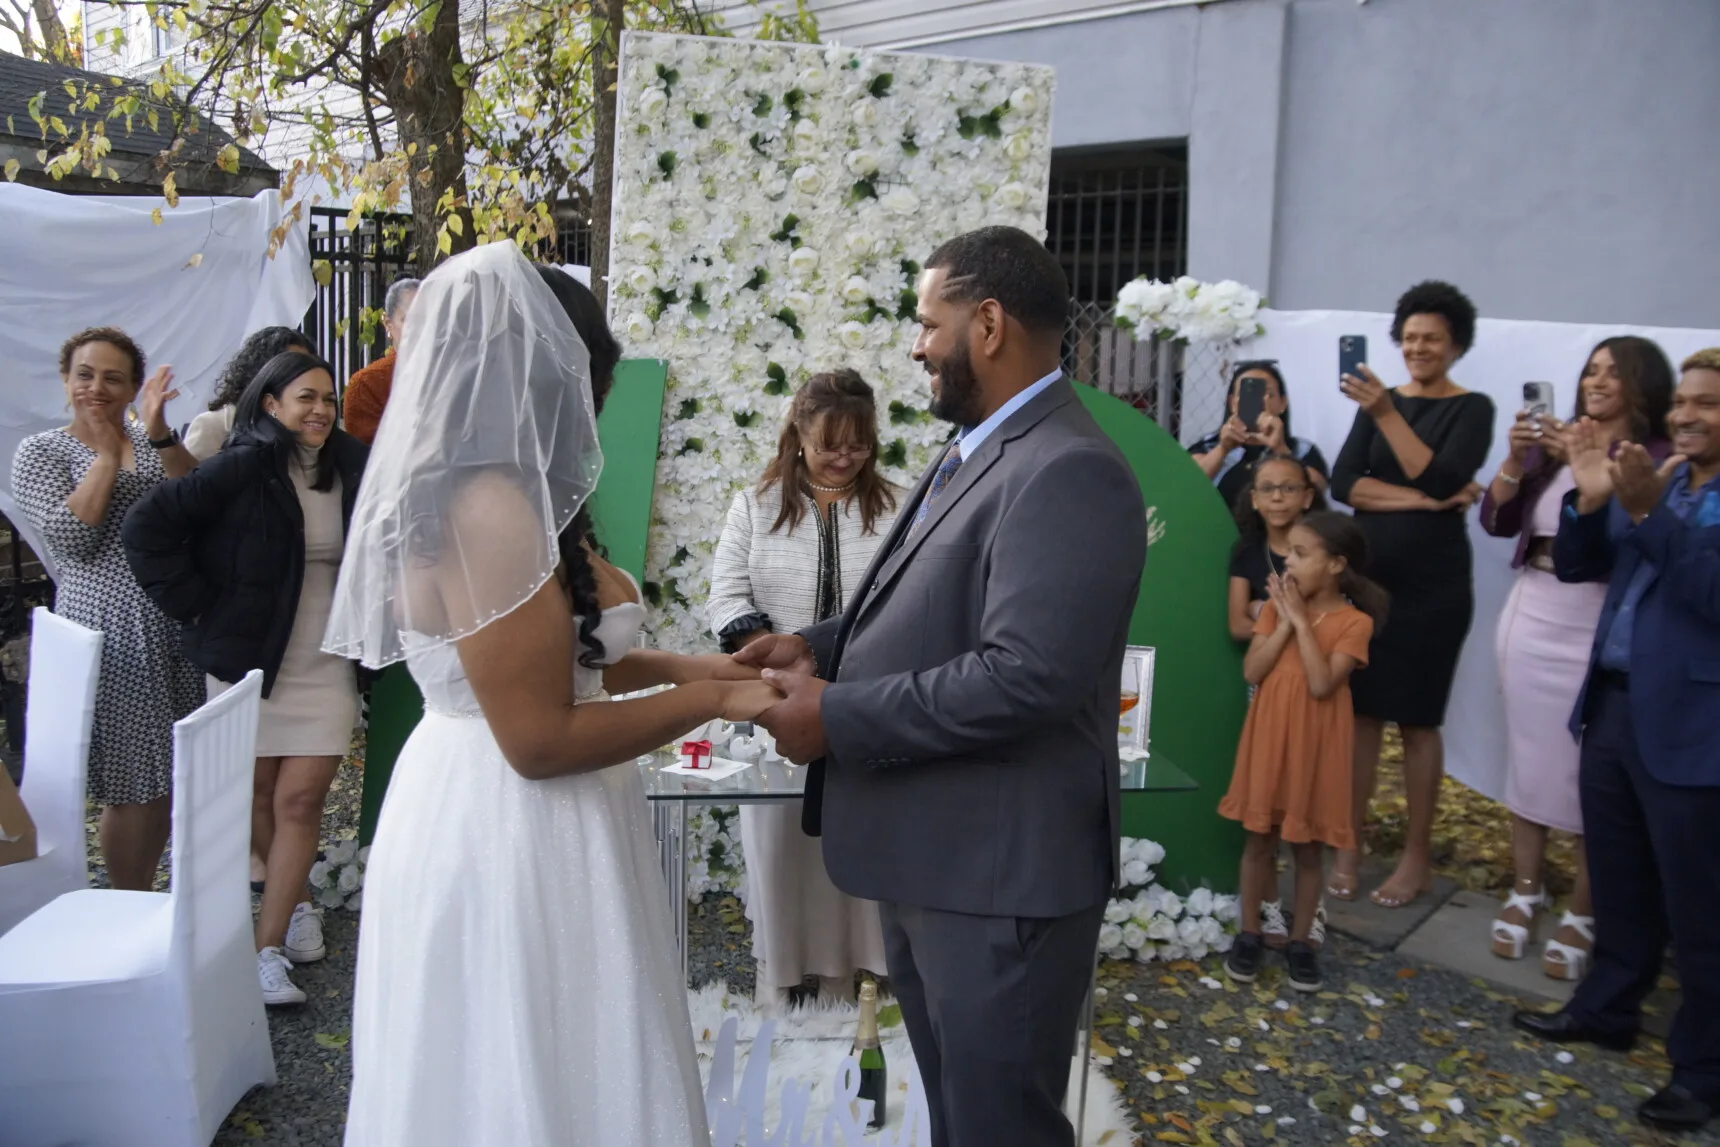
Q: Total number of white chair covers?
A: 2